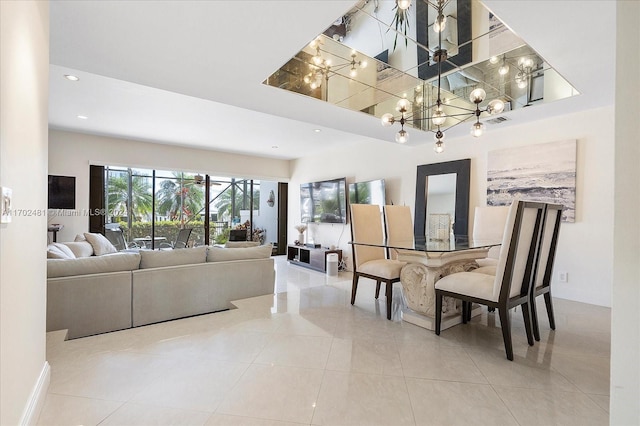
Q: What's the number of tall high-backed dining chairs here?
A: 5